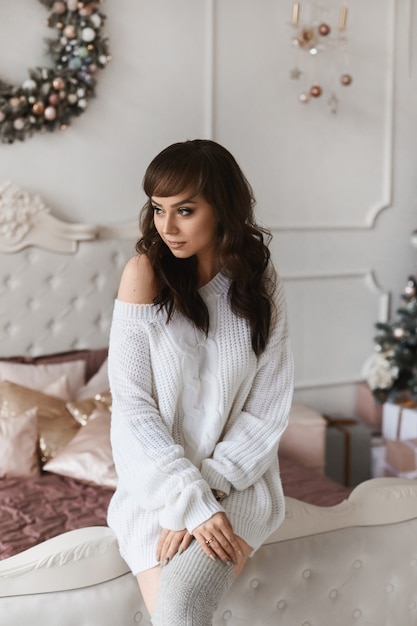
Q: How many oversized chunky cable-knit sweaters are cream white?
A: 1